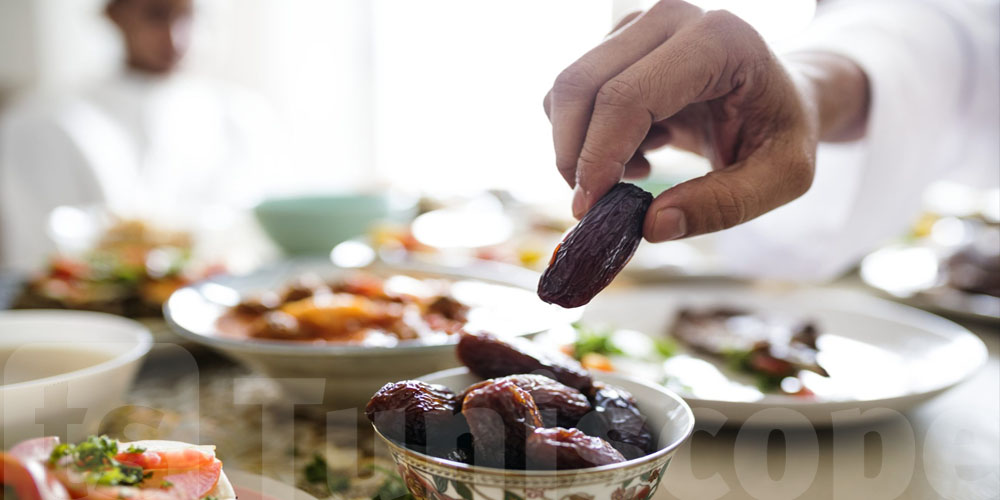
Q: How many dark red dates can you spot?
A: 7